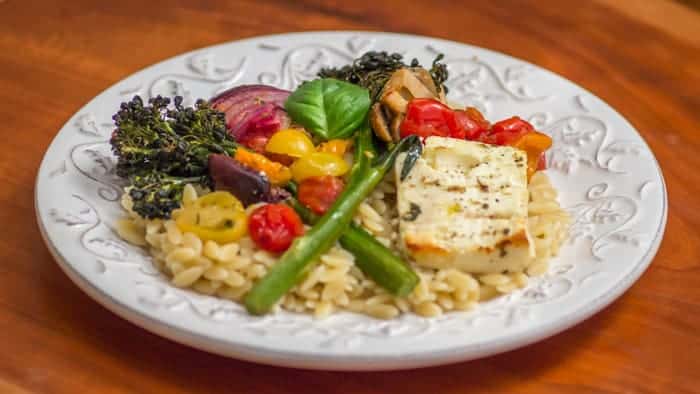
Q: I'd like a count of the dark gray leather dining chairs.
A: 0